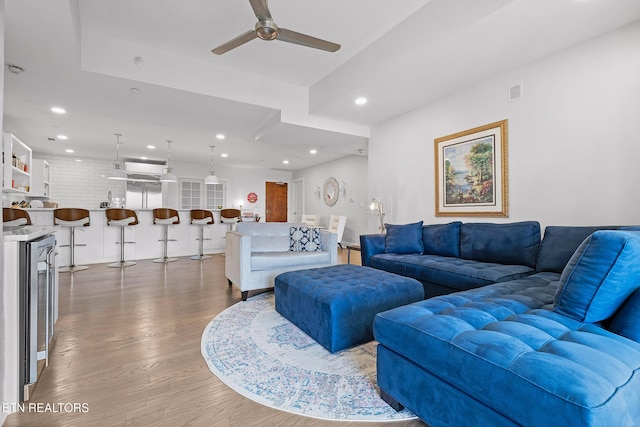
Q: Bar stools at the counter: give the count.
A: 6